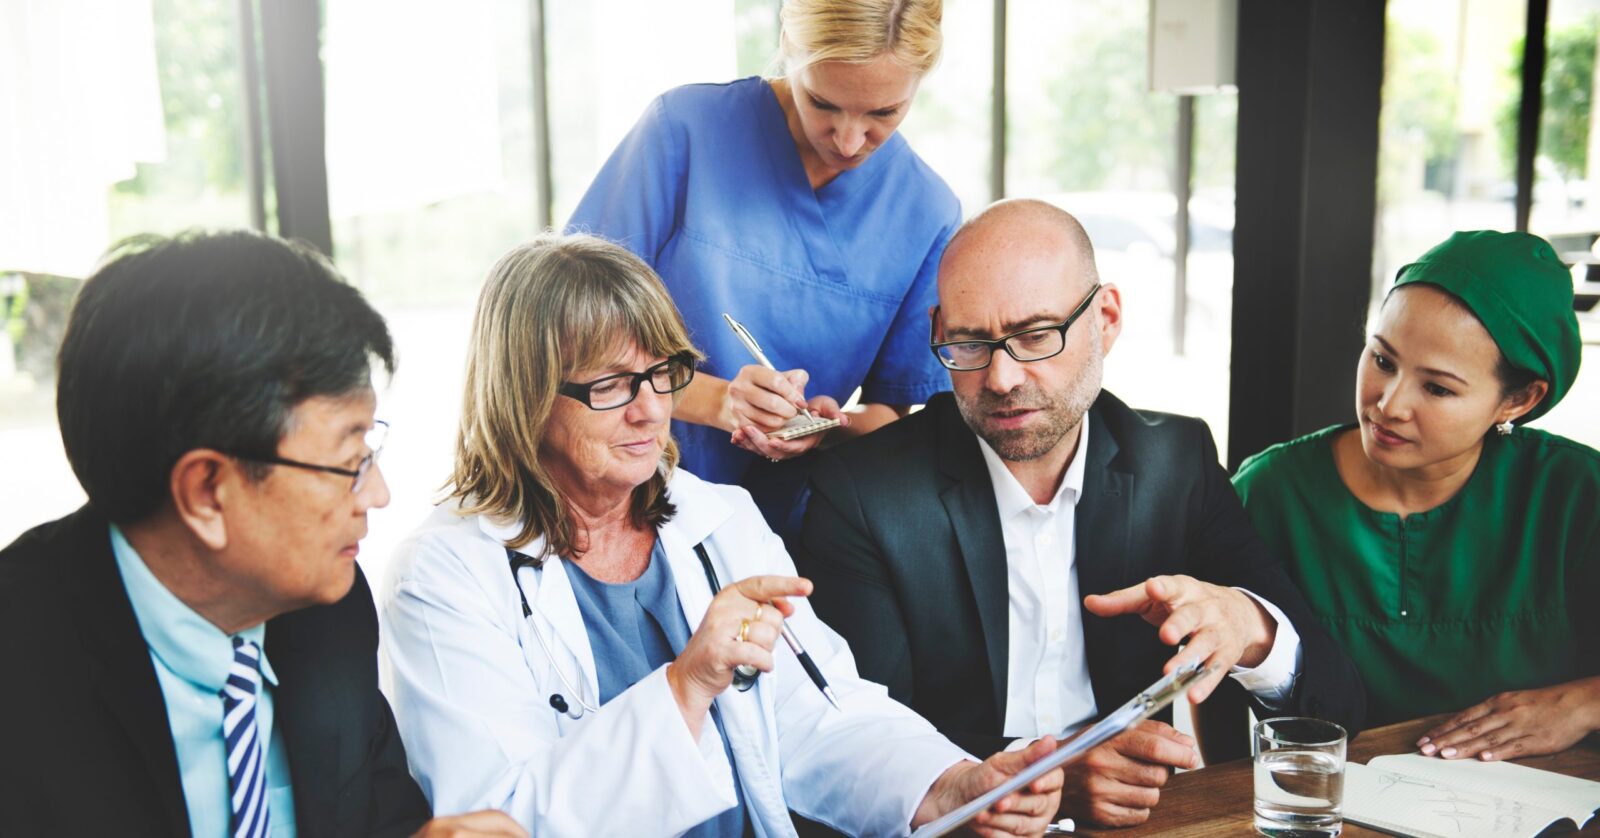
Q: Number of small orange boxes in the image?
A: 0